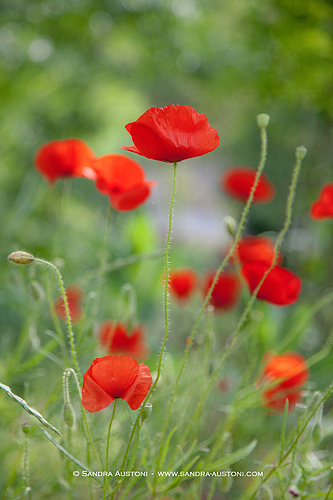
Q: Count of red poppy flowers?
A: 13